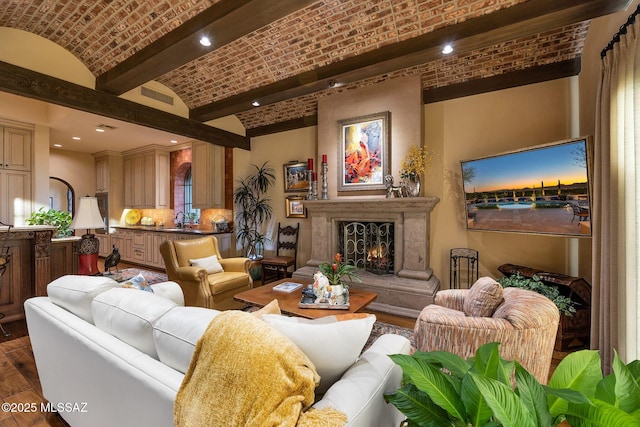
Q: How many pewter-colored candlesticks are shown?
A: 3